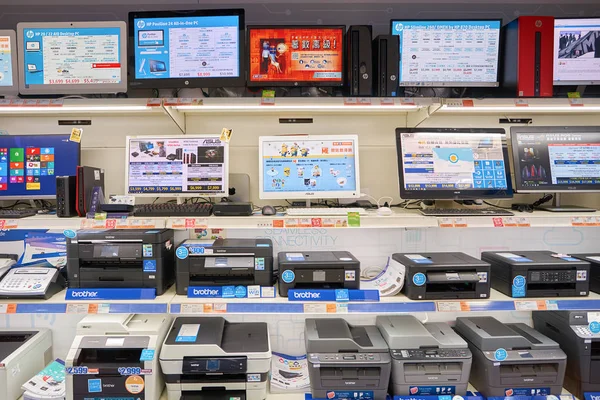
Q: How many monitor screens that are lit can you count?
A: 11